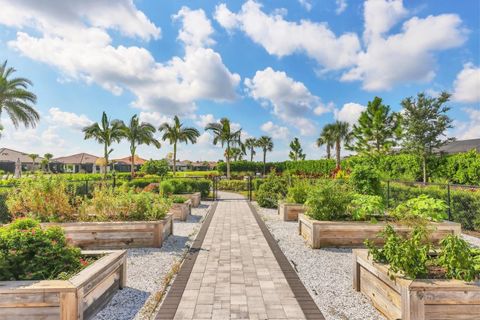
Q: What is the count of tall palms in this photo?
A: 9